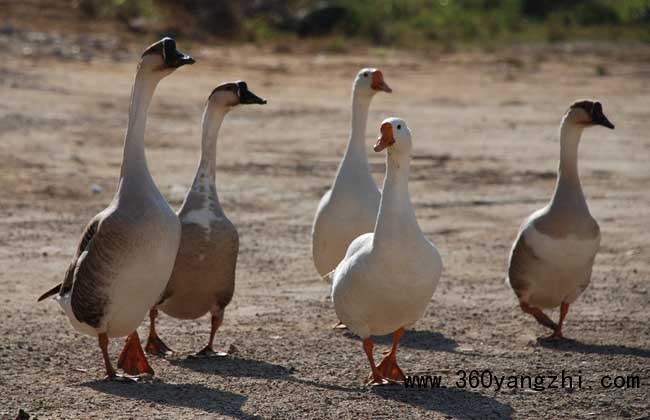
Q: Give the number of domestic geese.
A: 5